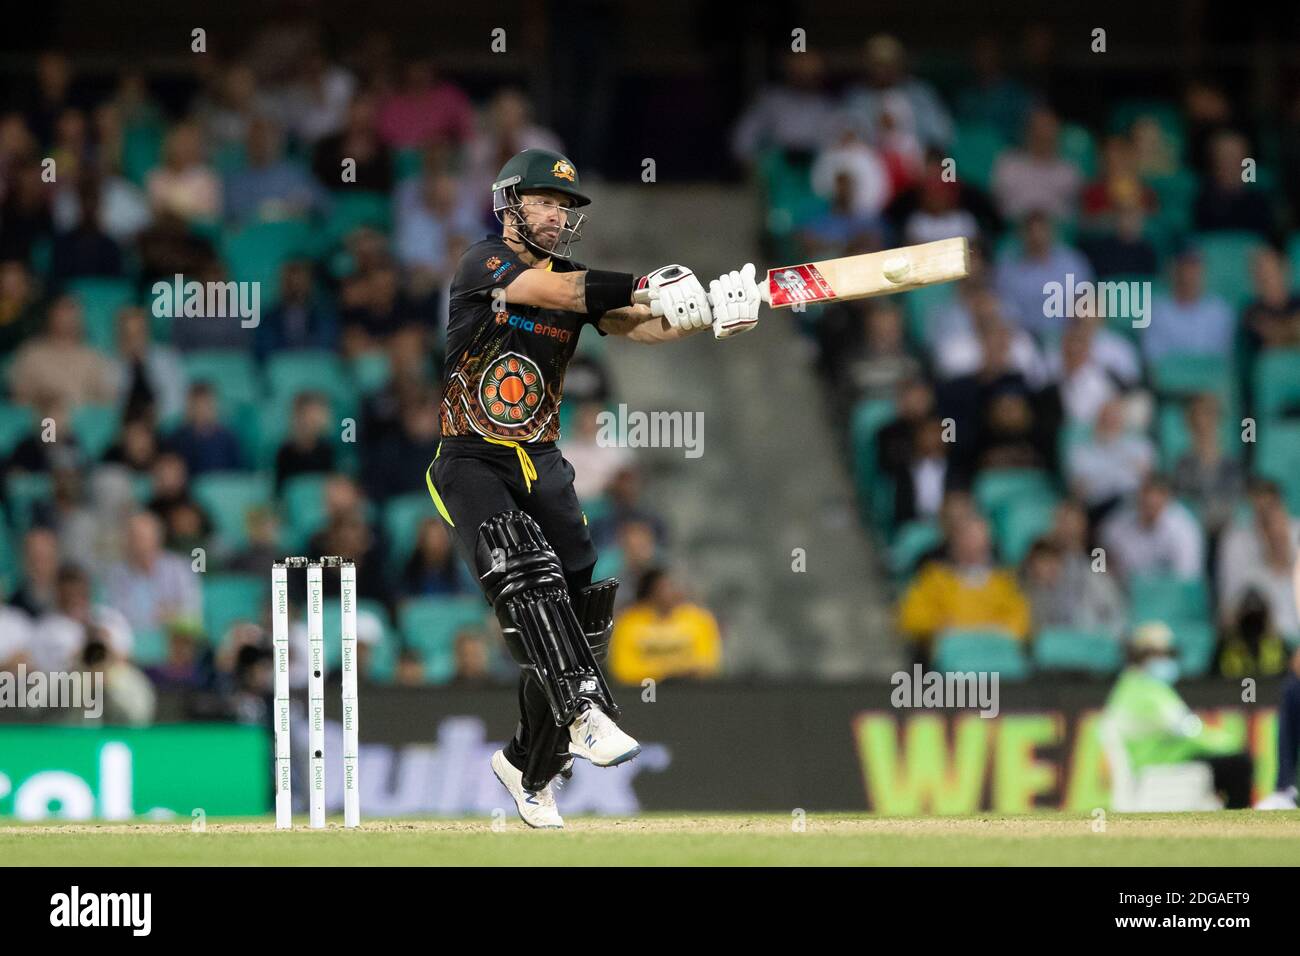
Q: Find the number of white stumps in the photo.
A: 3